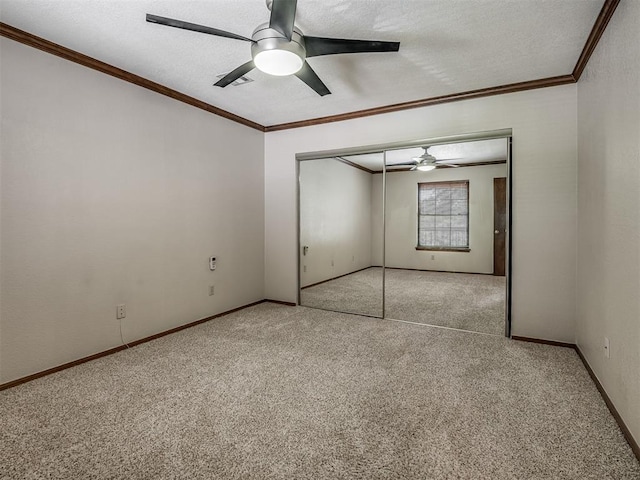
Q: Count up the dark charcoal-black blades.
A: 5